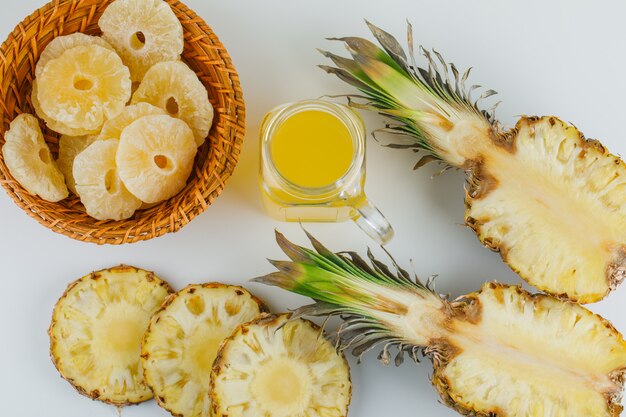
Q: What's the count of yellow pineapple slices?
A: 3